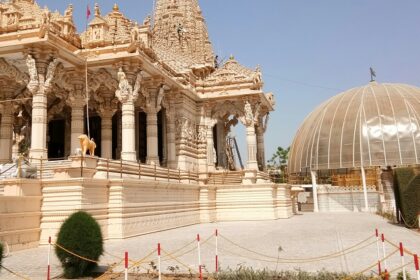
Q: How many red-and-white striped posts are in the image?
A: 9